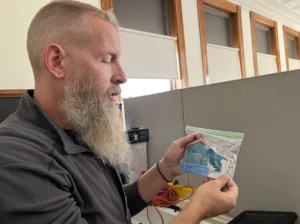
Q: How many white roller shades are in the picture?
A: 4